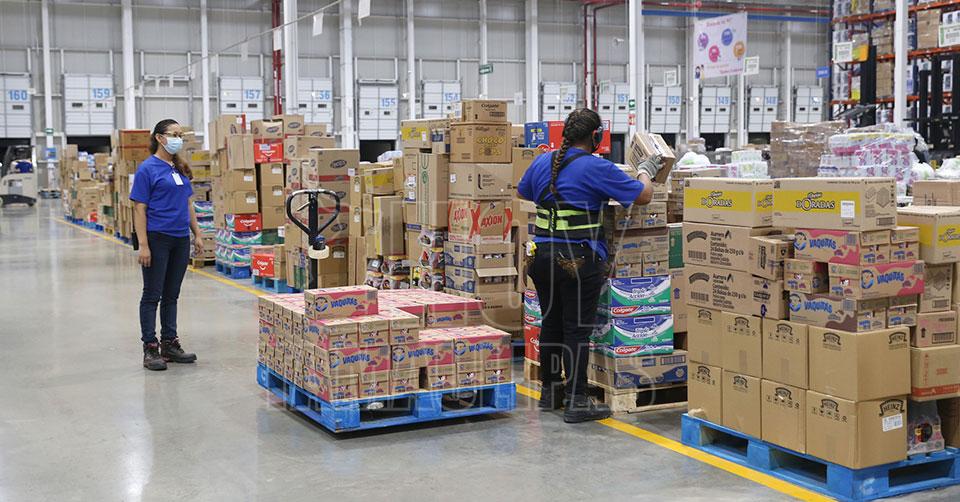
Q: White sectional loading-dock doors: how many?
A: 12